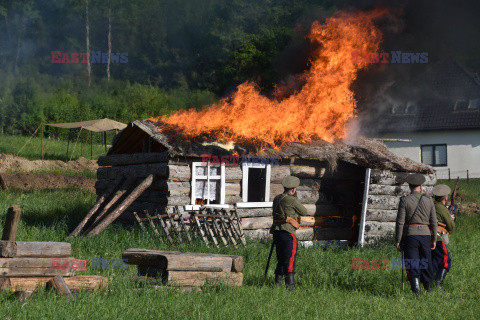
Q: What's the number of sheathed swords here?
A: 2